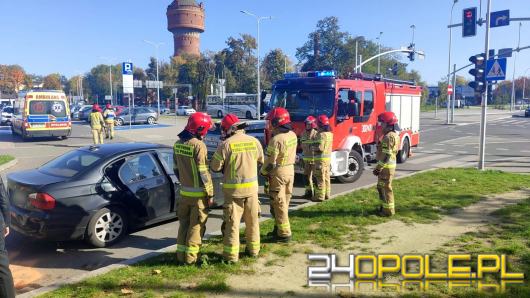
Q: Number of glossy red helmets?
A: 8